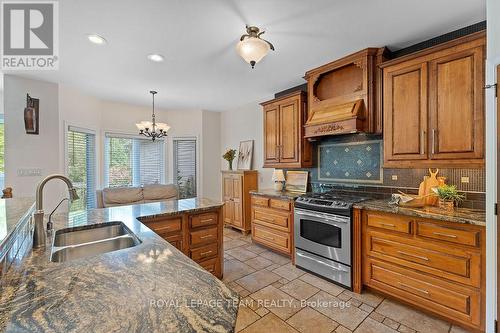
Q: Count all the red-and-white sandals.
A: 0